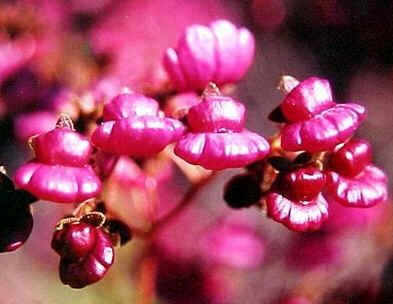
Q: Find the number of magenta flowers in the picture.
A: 8